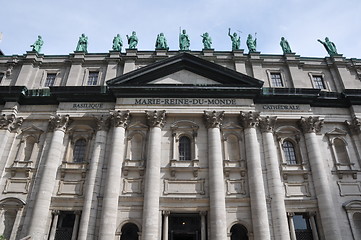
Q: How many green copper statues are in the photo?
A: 11